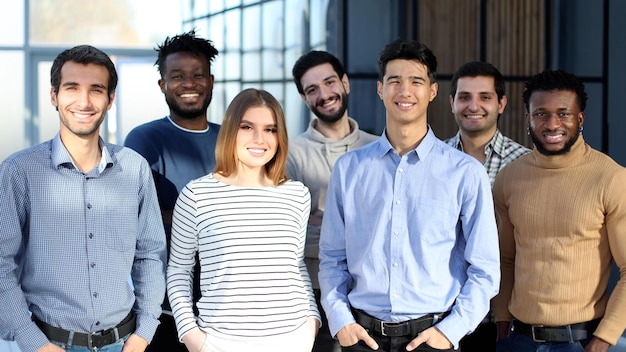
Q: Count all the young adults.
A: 7